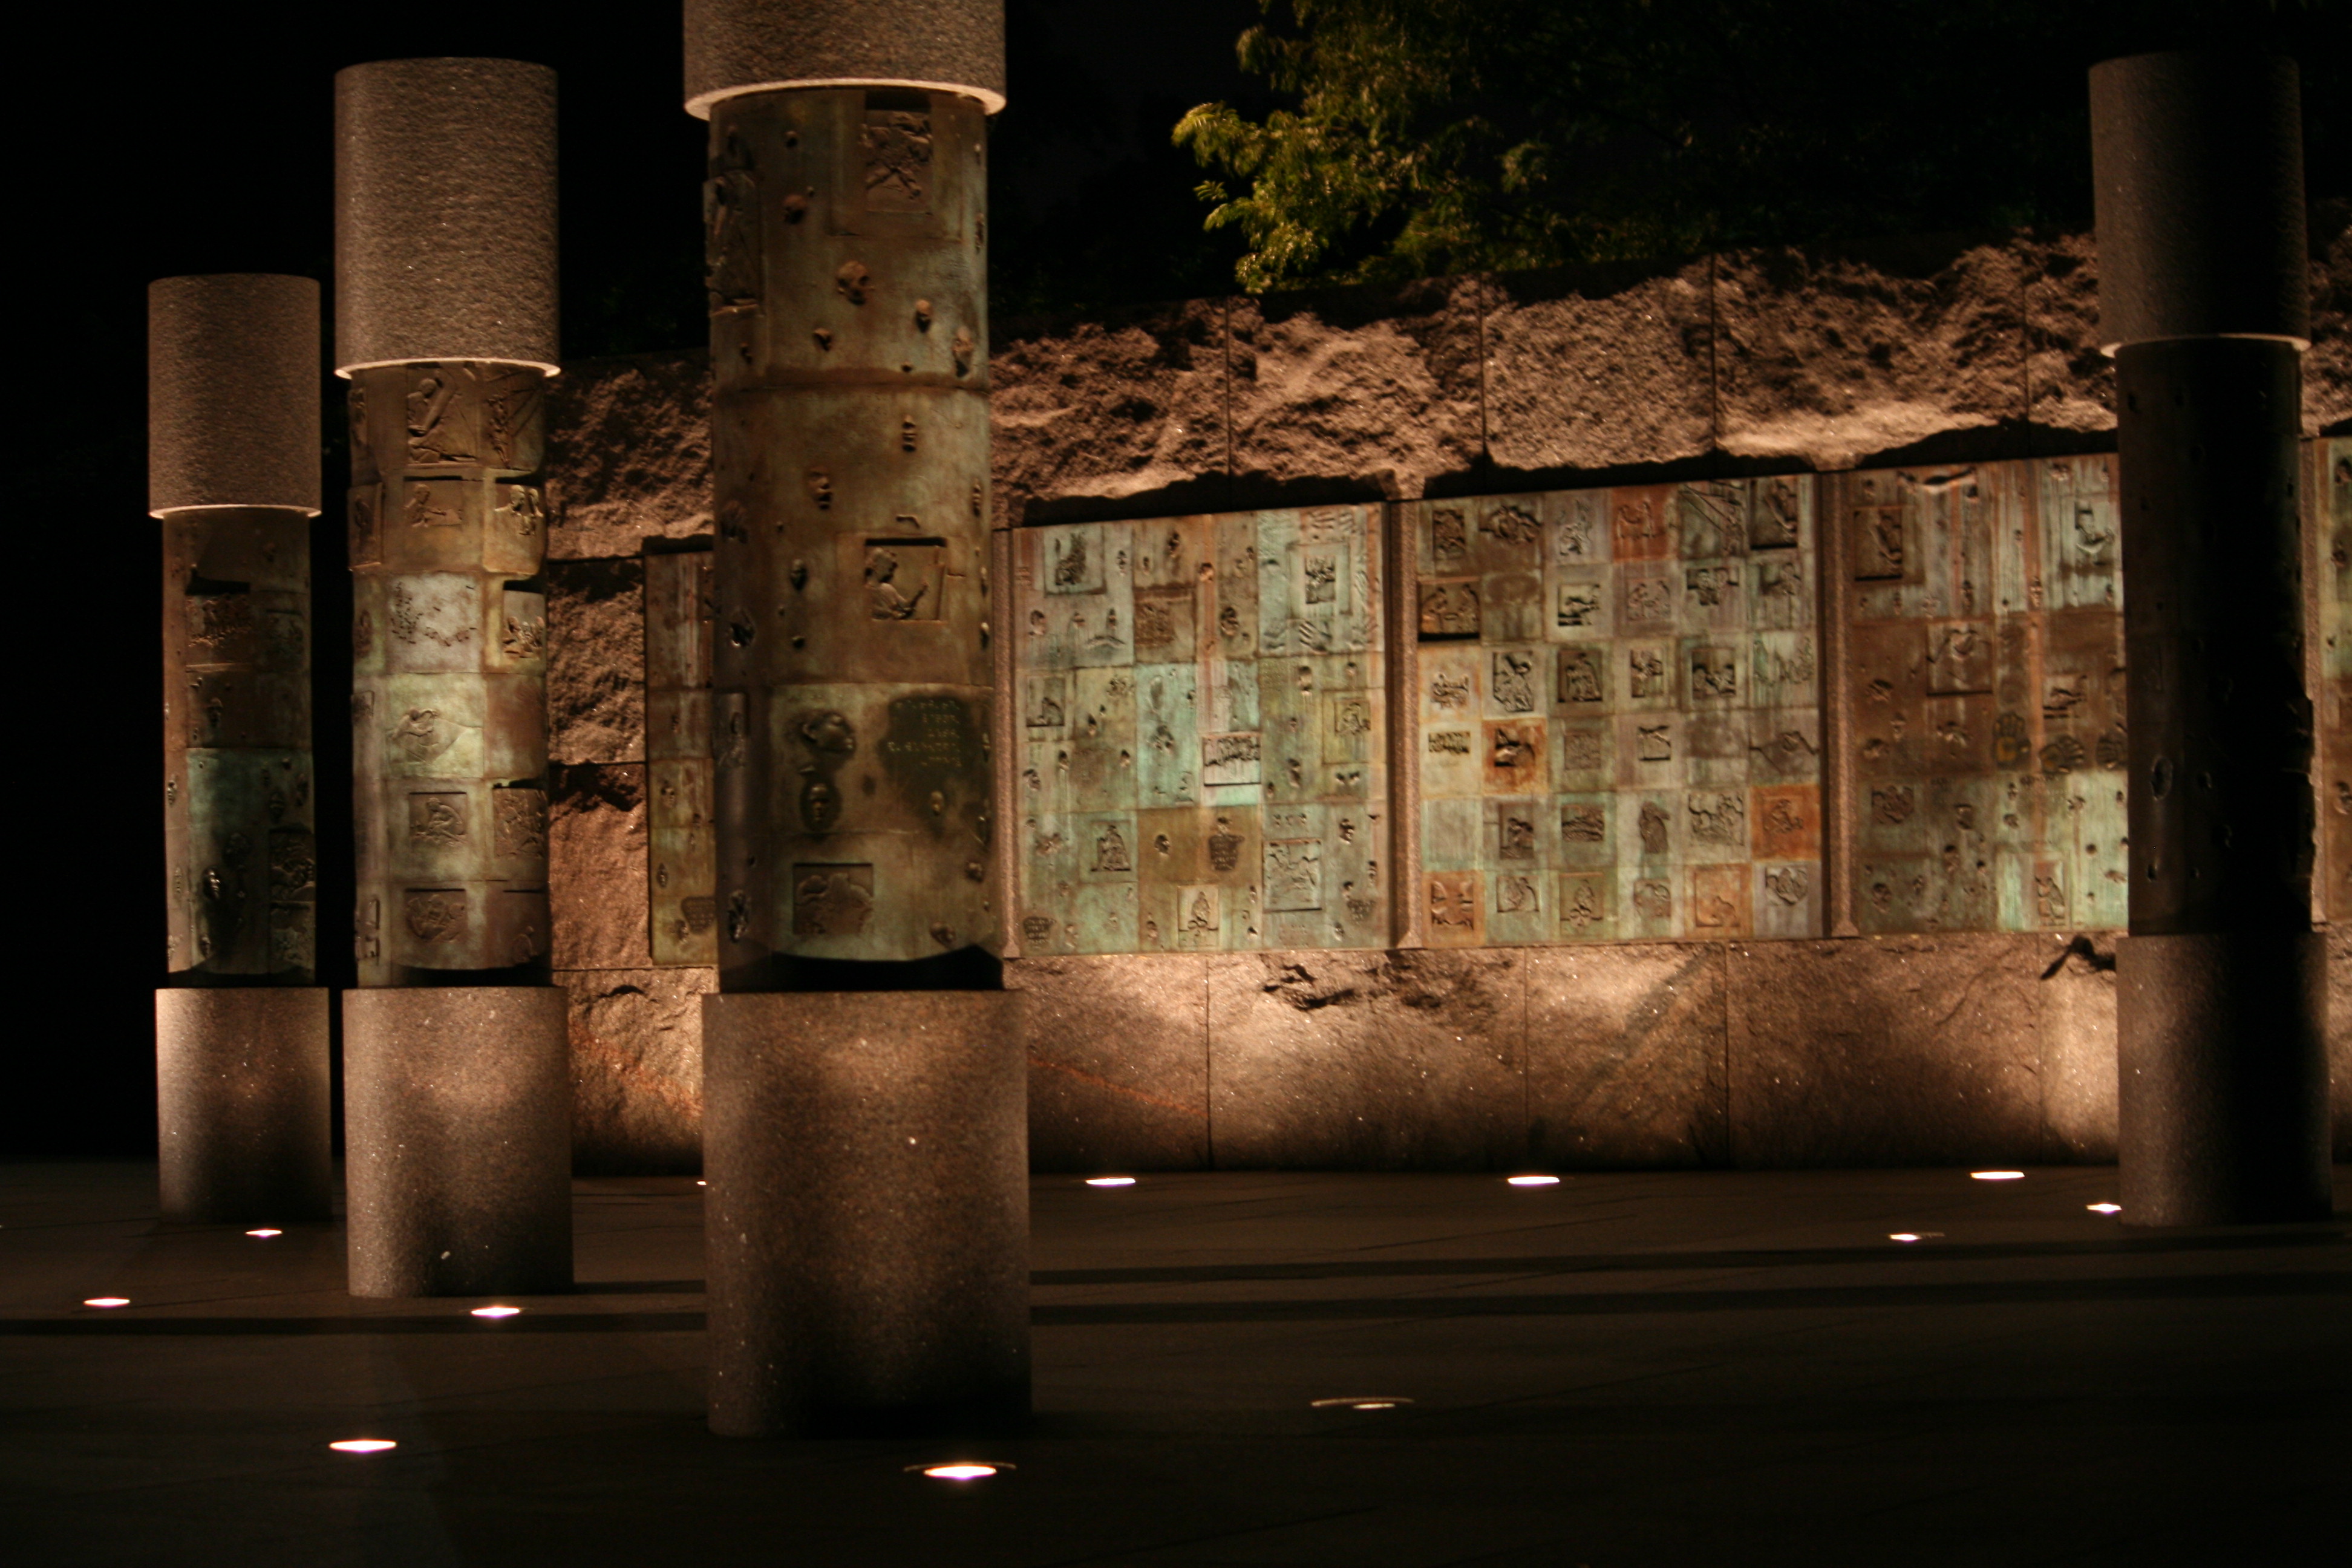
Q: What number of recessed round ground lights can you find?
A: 12